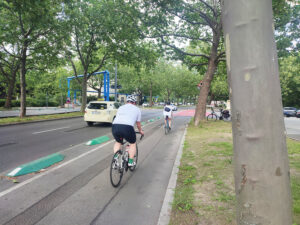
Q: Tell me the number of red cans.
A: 0